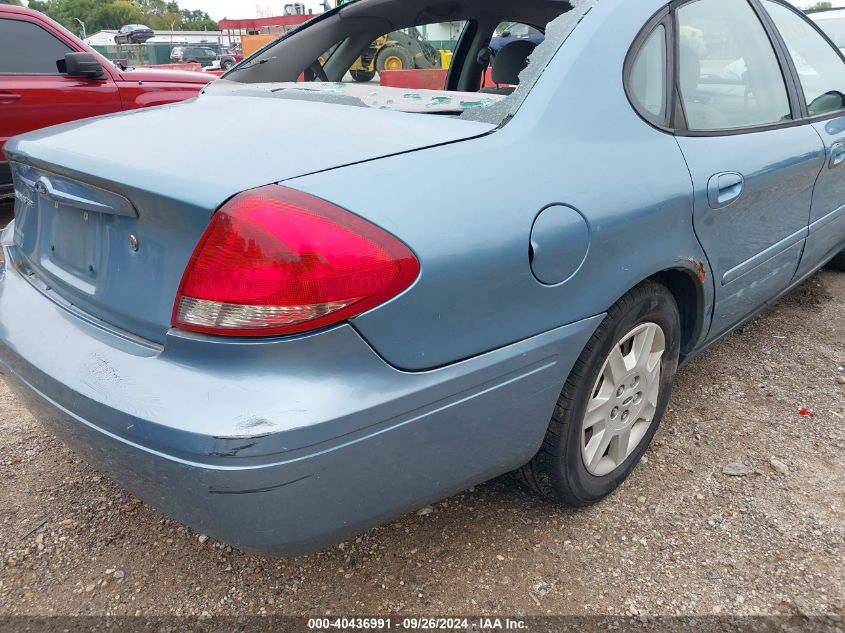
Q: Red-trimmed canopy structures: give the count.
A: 1